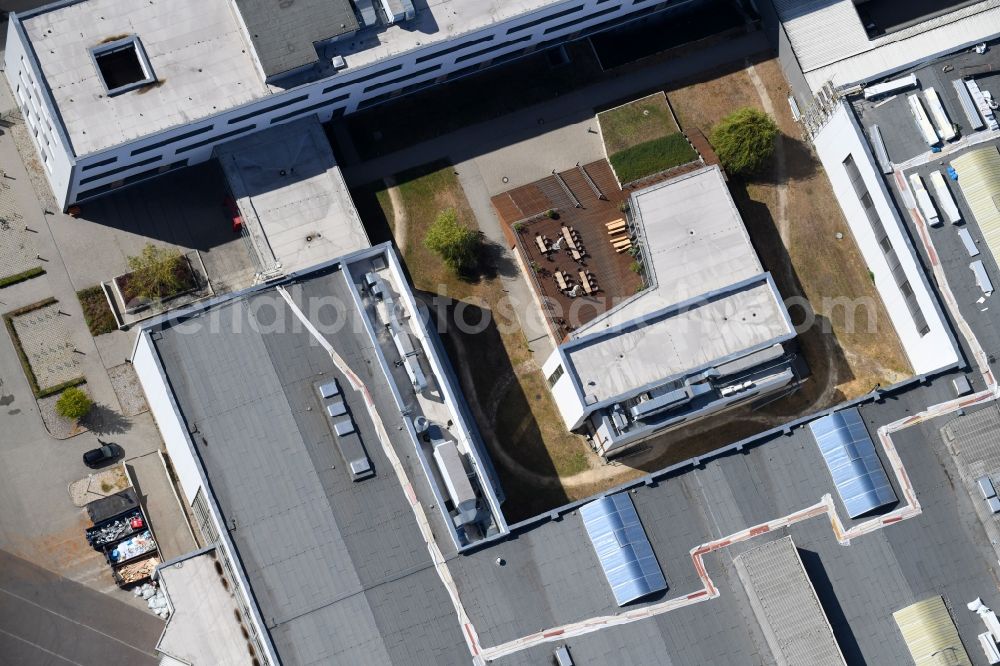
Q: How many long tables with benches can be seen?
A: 2